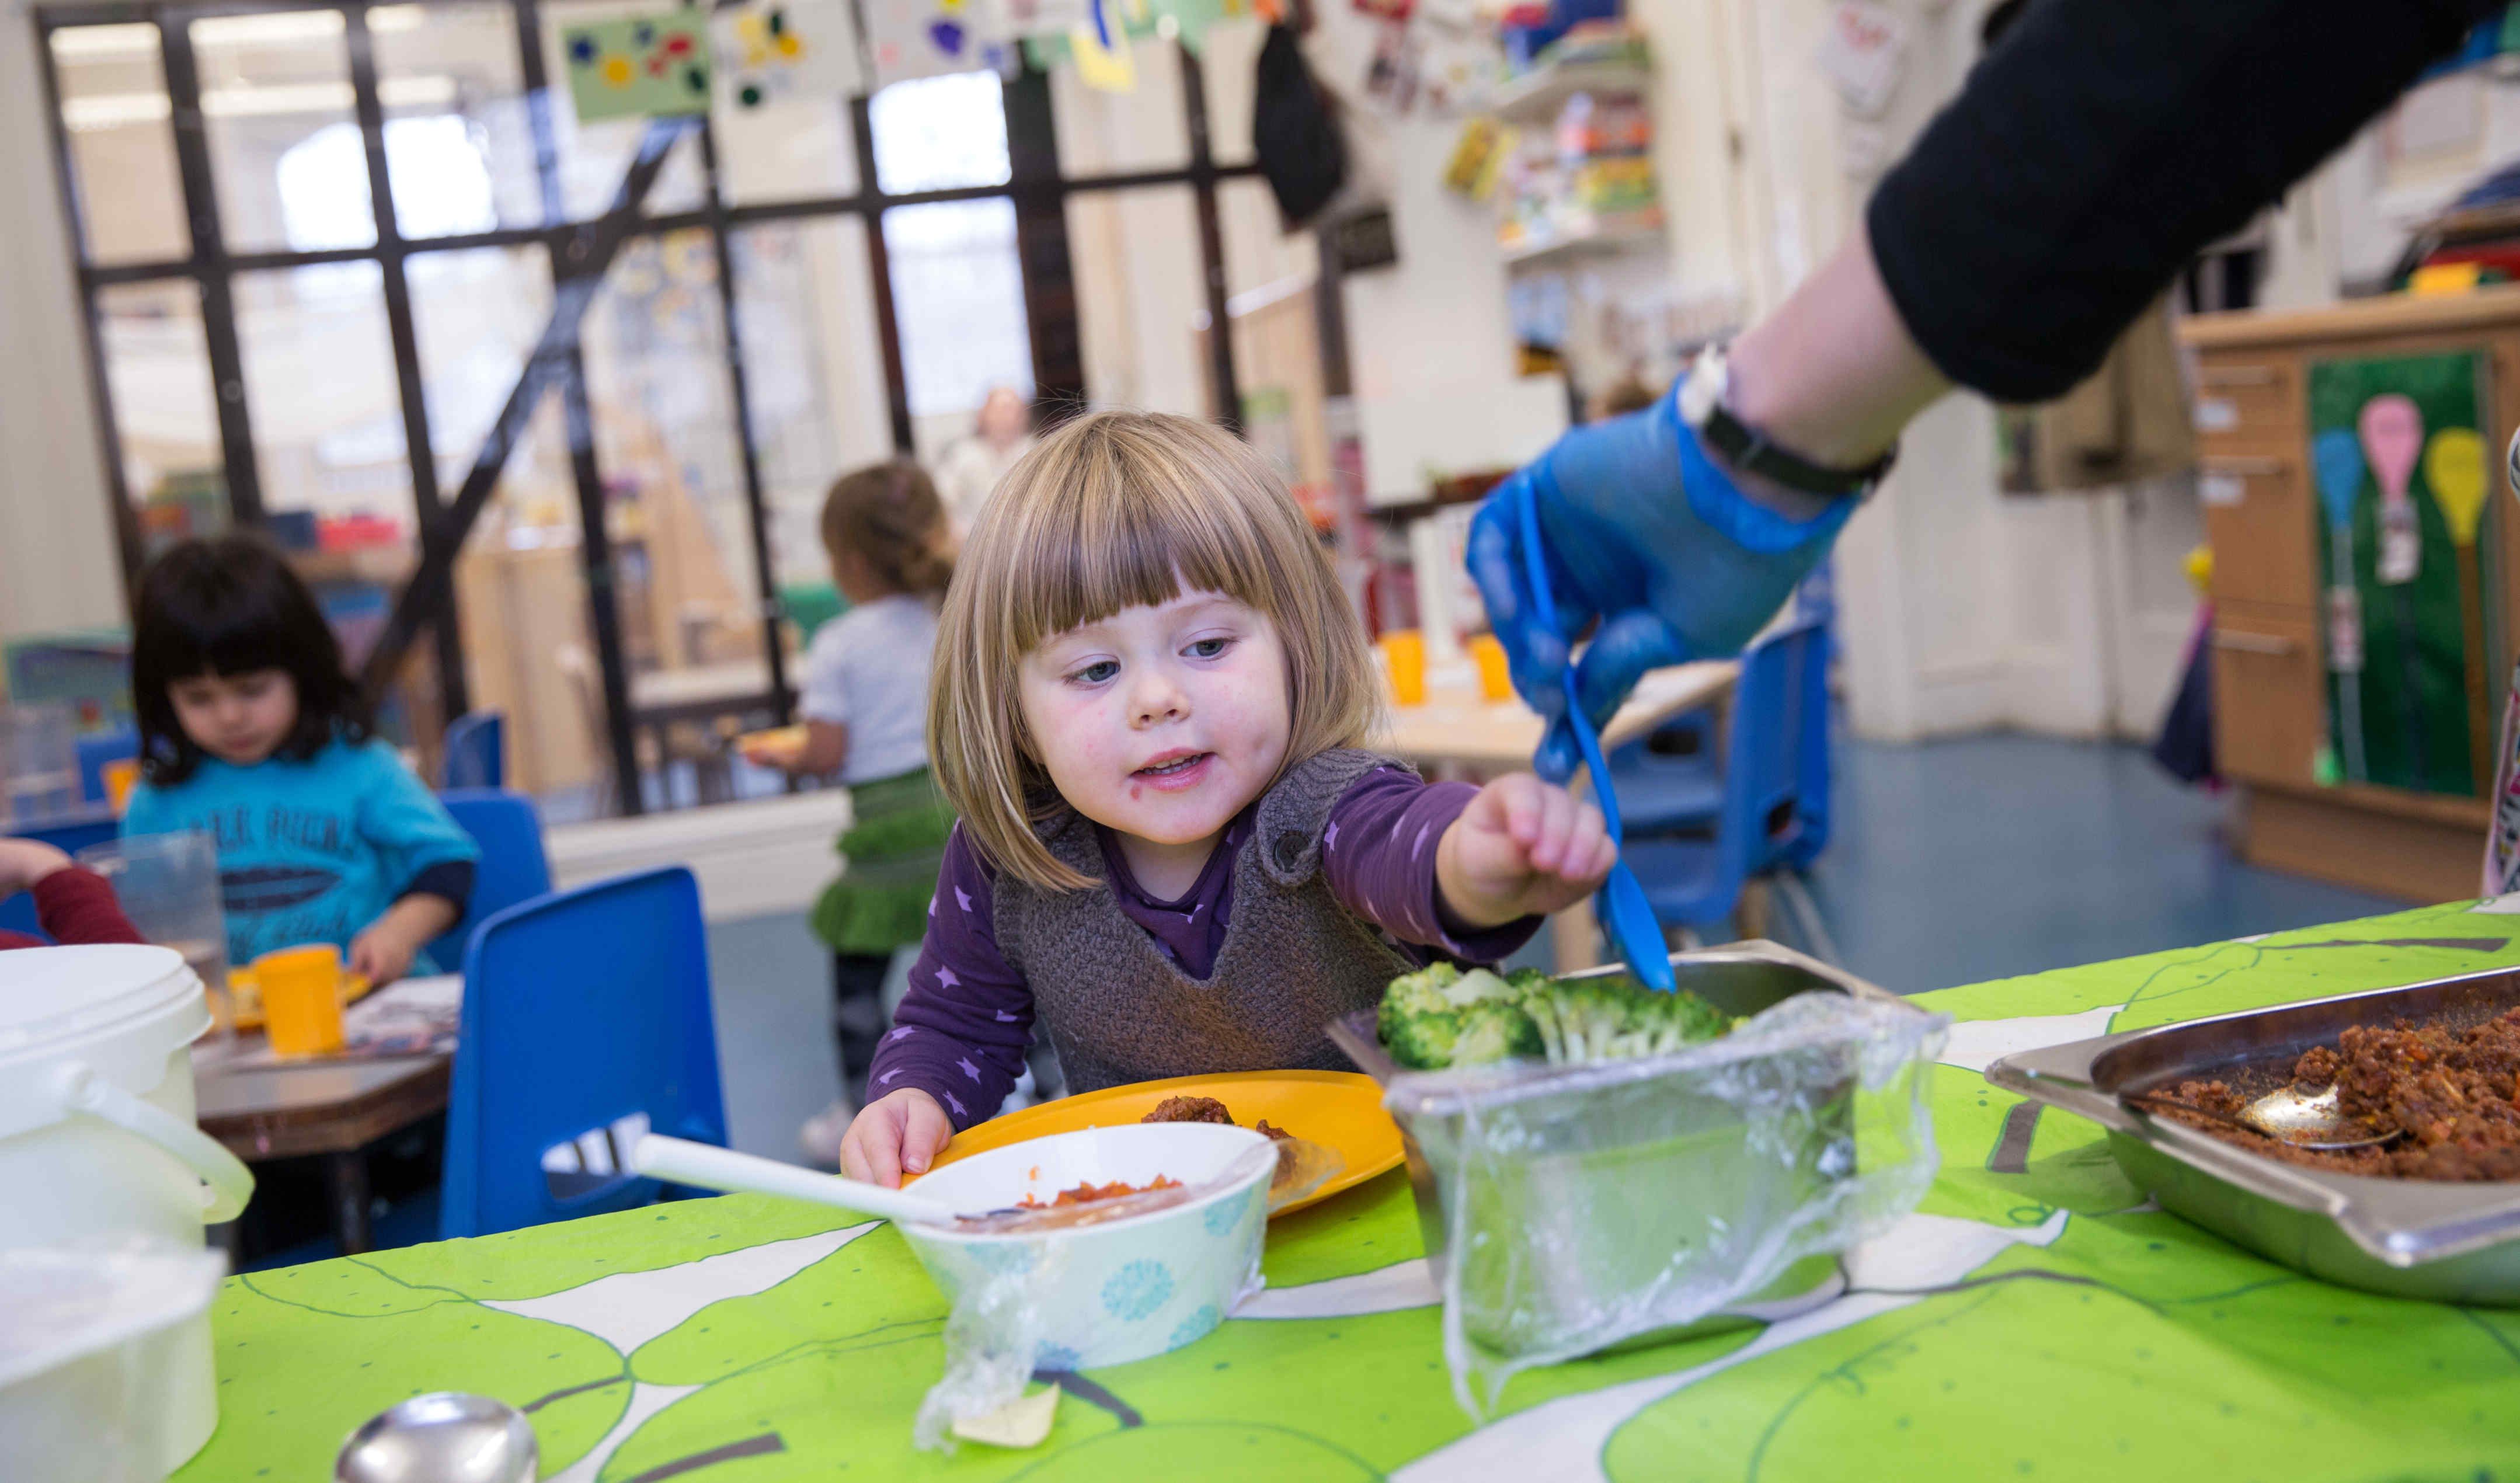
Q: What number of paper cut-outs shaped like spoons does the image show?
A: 3